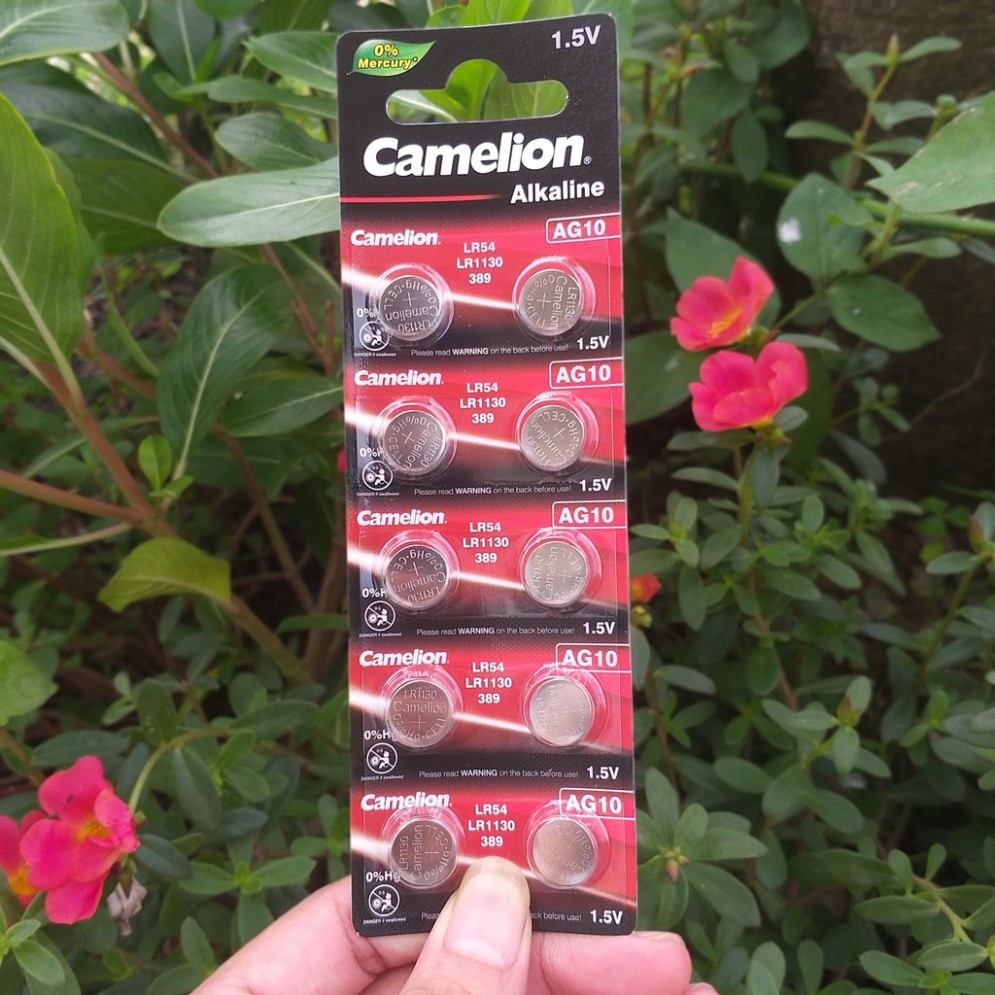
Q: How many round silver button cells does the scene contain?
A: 10